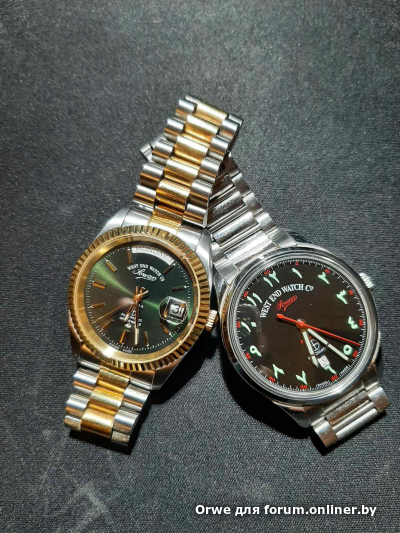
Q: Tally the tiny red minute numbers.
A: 12